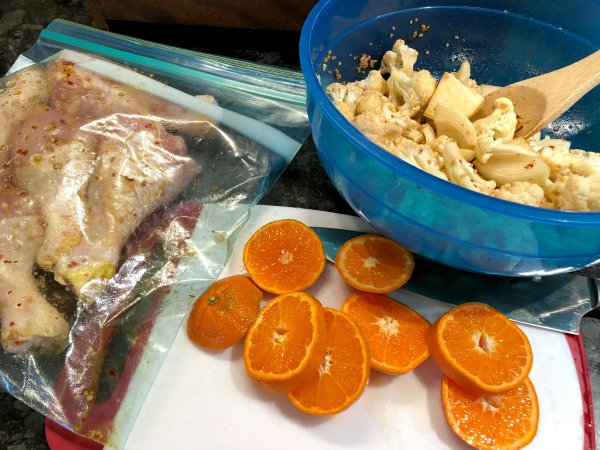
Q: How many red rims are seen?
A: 2